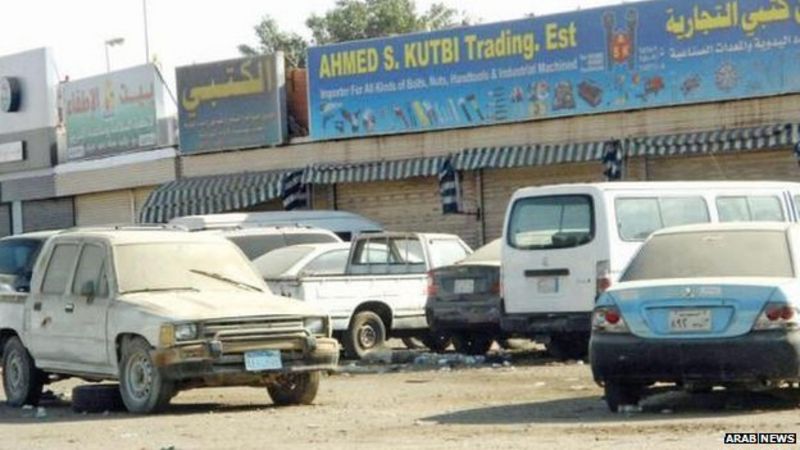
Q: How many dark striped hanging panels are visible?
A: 3